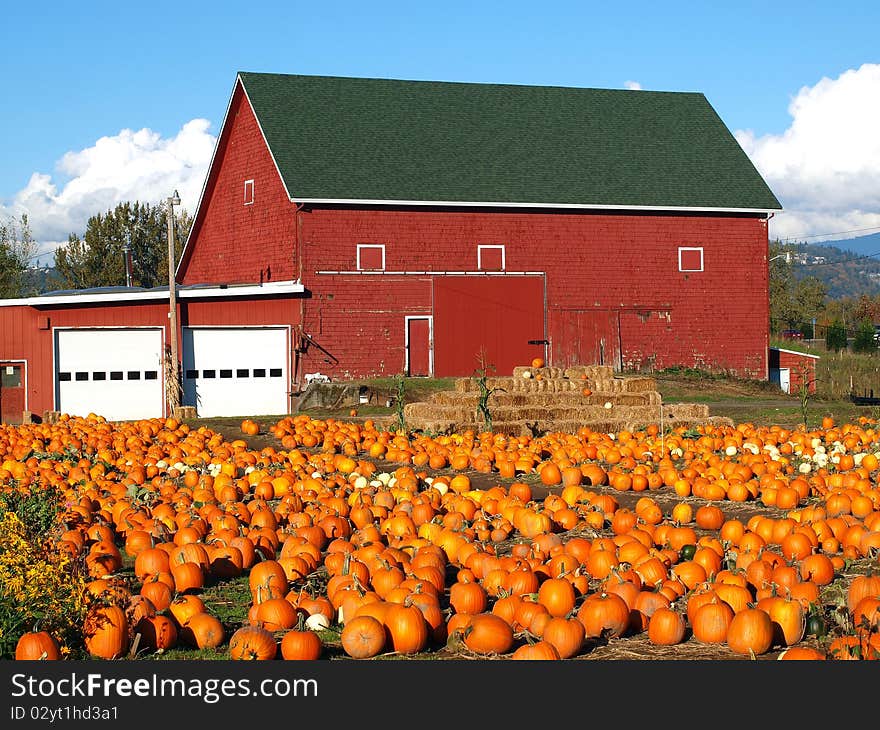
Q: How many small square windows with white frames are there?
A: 4